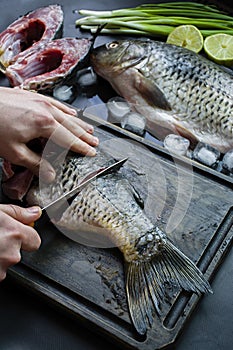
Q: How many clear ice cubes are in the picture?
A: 7